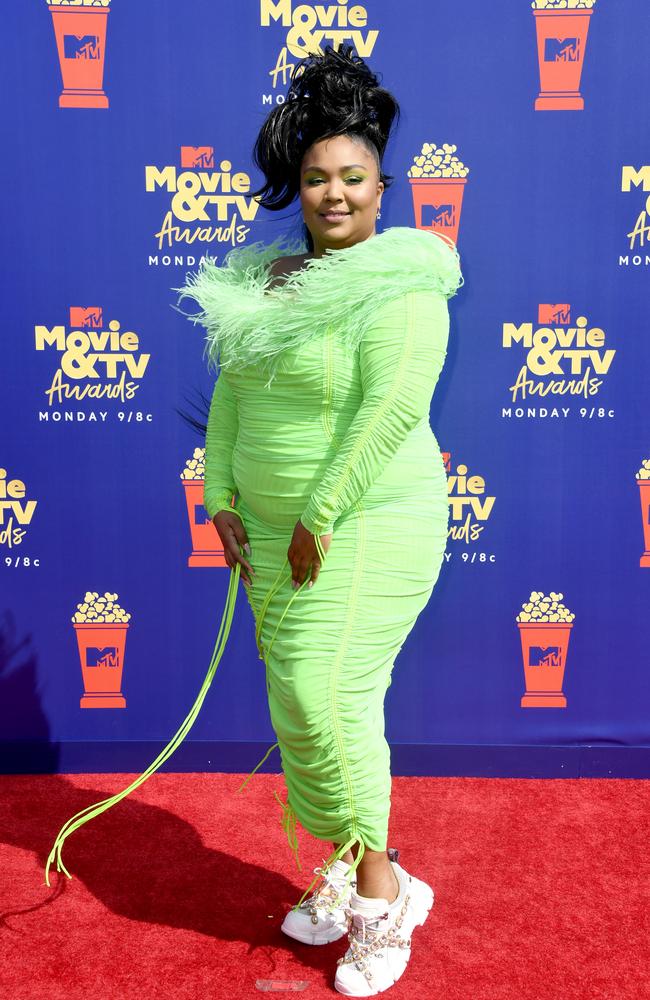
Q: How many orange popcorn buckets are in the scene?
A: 7